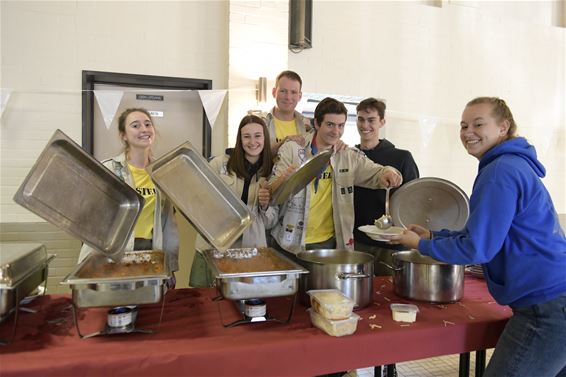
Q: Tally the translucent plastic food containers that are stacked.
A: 2